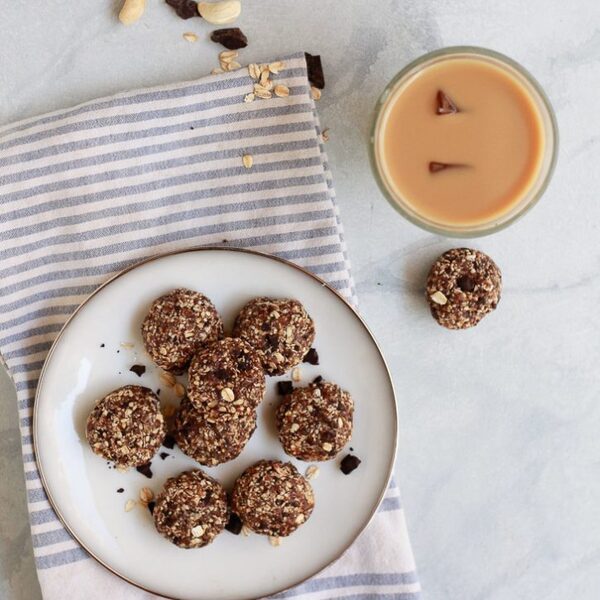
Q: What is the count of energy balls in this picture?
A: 9